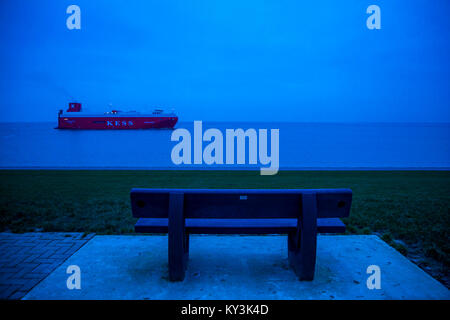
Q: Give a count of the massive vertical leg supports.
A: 2